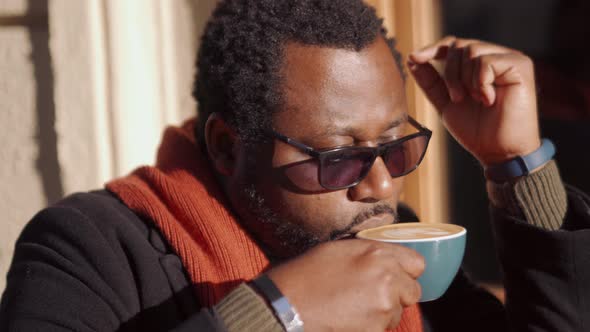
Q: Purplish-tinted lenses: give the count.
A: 2